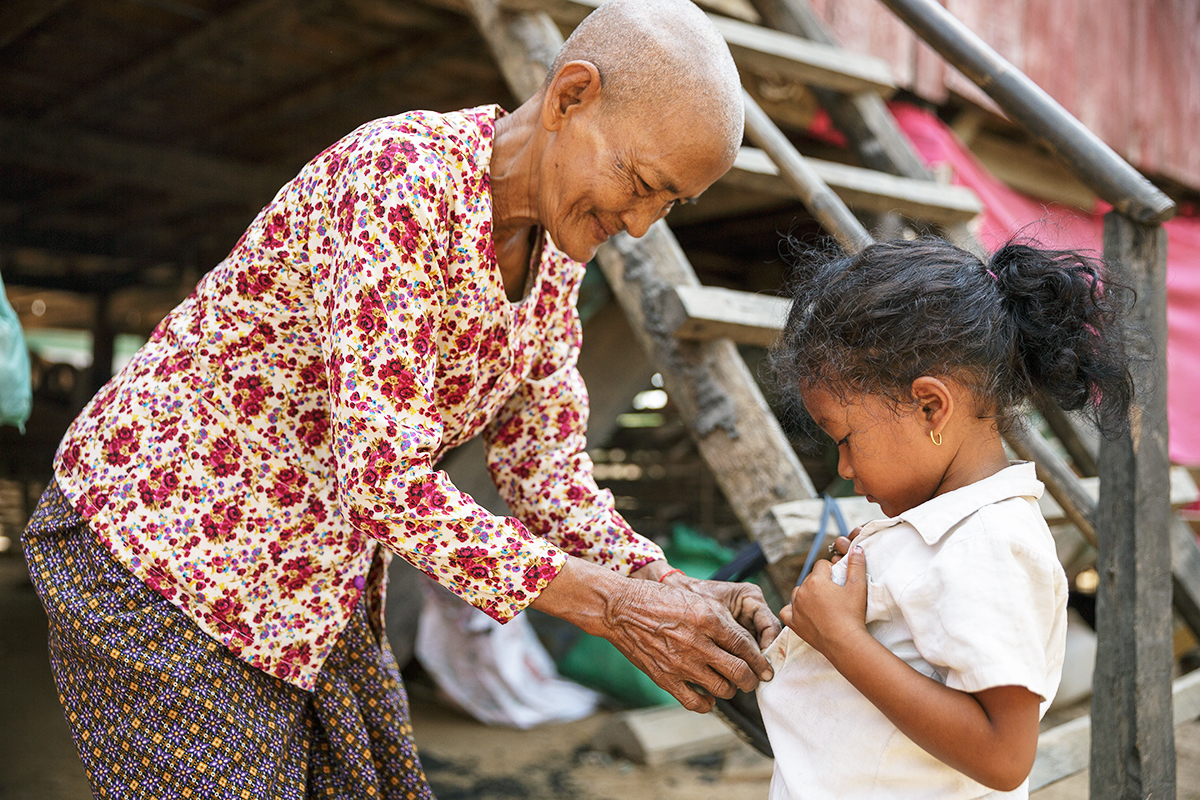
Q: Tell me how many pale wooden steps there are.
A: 4